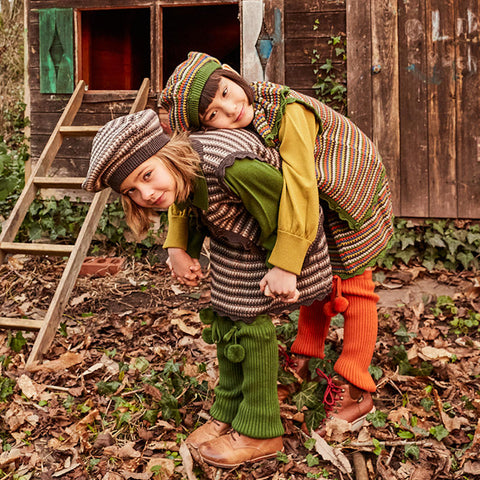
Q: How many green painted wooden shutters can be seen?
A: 1